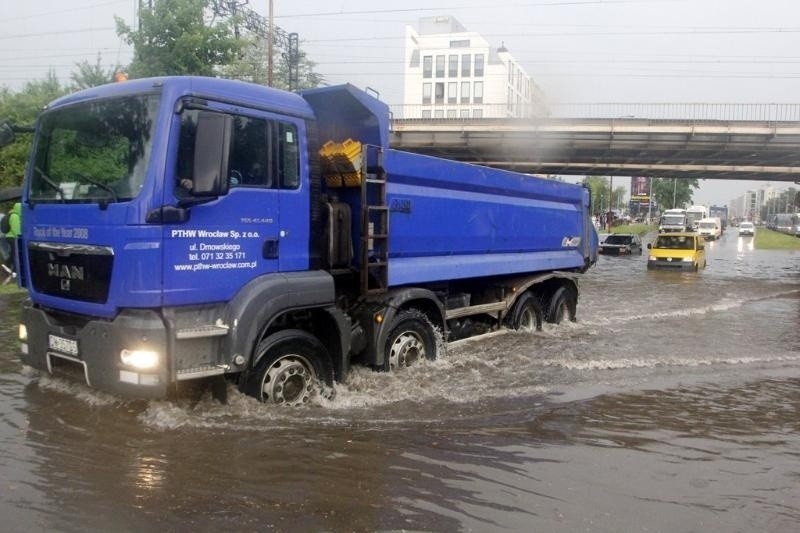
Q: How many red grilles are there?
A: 0